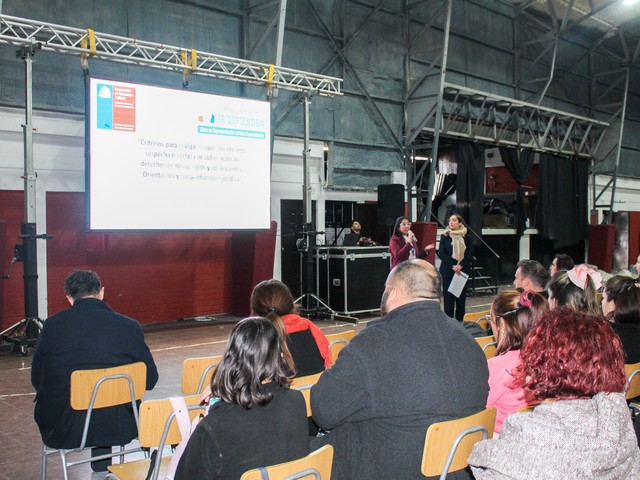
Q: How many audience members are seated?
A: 11